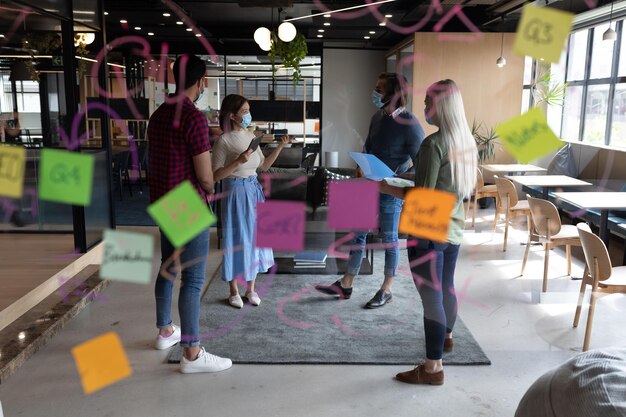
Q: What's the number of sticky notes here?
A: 10